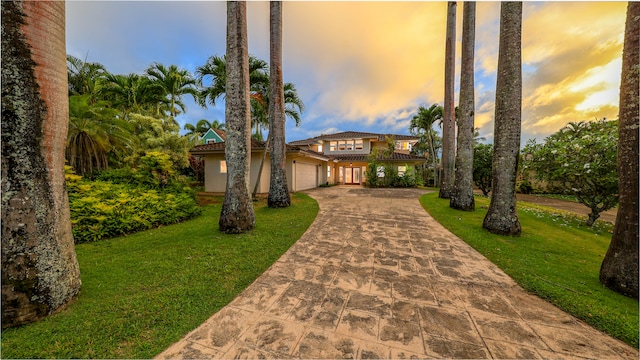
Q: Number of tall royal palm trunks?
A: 7